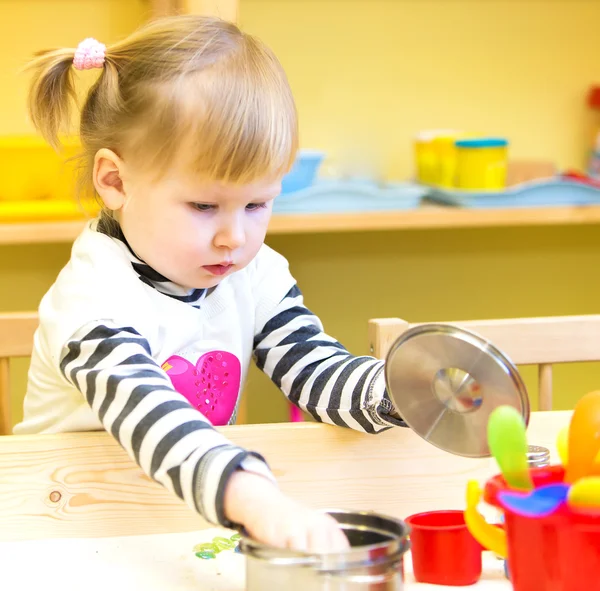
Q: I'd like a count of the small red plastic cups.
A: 1